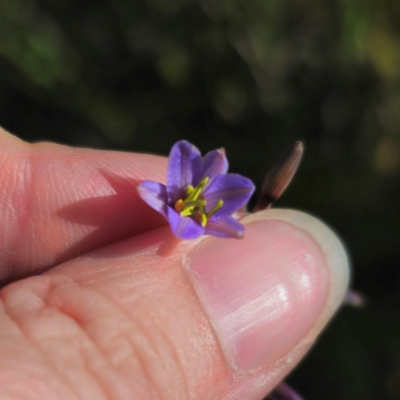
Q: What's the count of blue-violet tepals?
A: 6